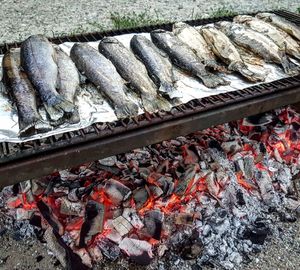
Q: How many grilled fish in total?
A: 12